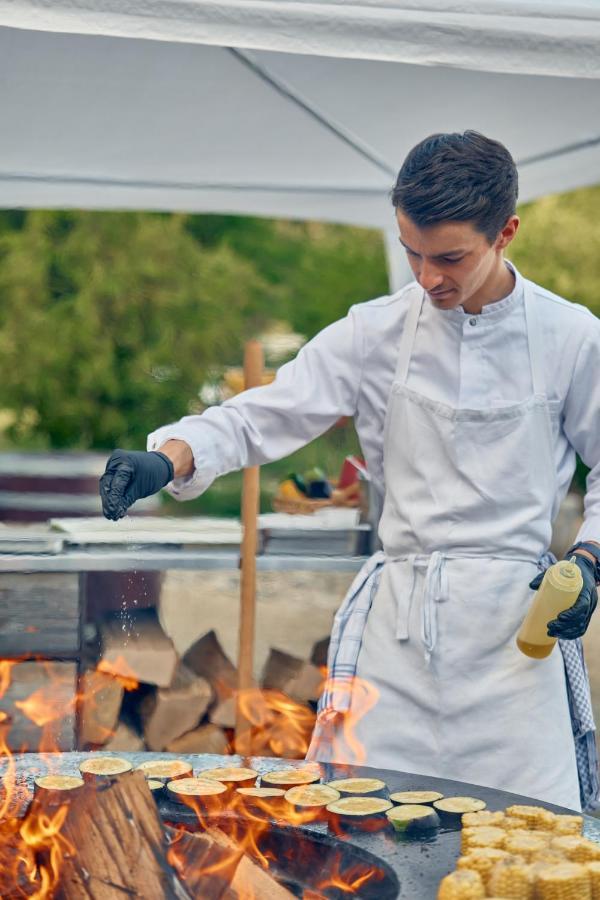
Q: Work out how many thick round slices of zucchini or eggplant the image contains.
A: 14